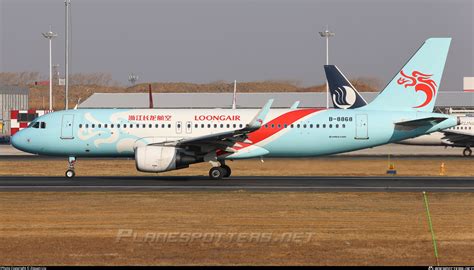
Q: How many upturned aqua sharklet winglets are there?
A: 2